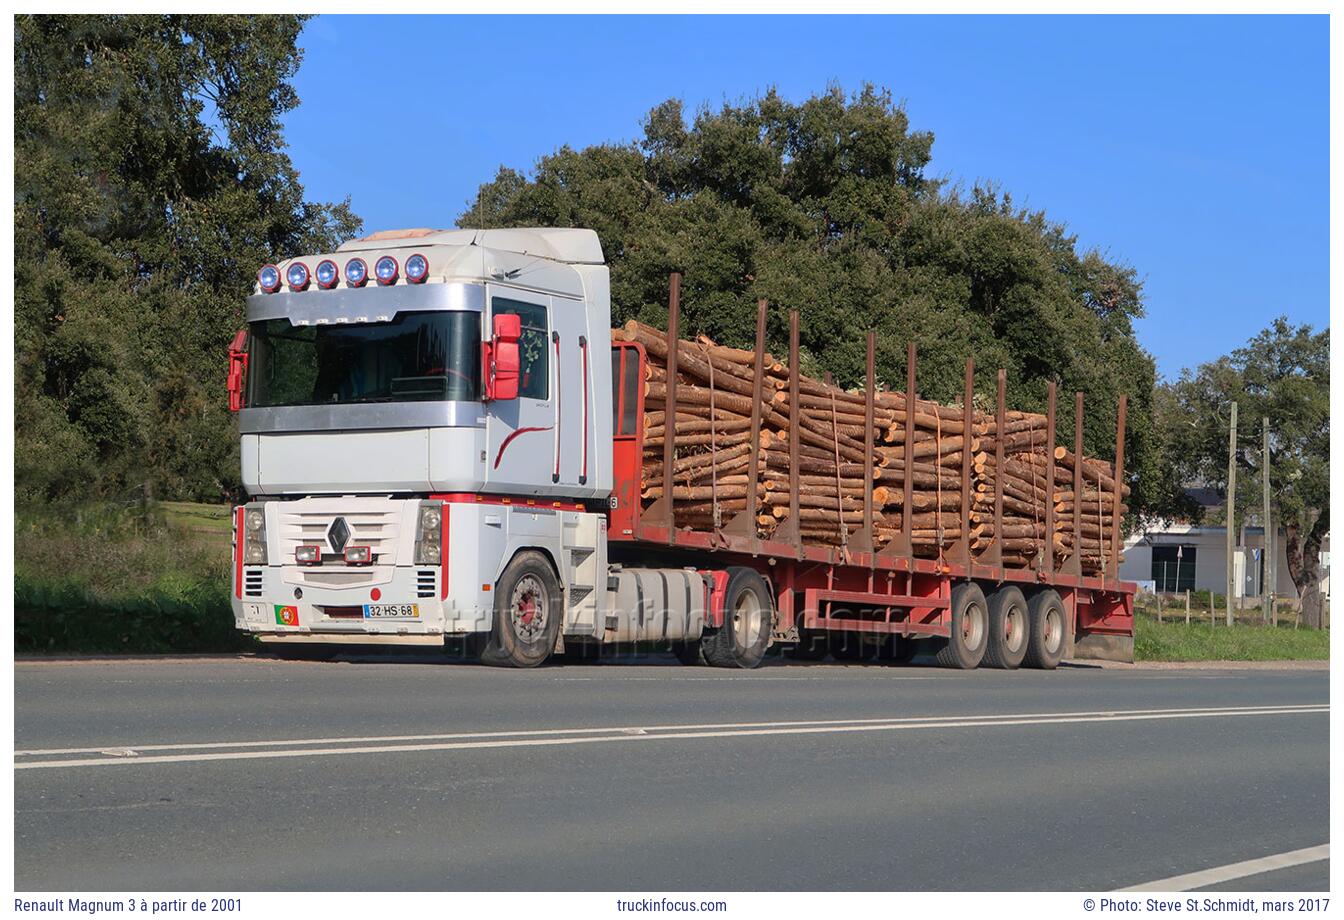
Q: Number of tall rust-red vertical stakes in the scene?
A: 10